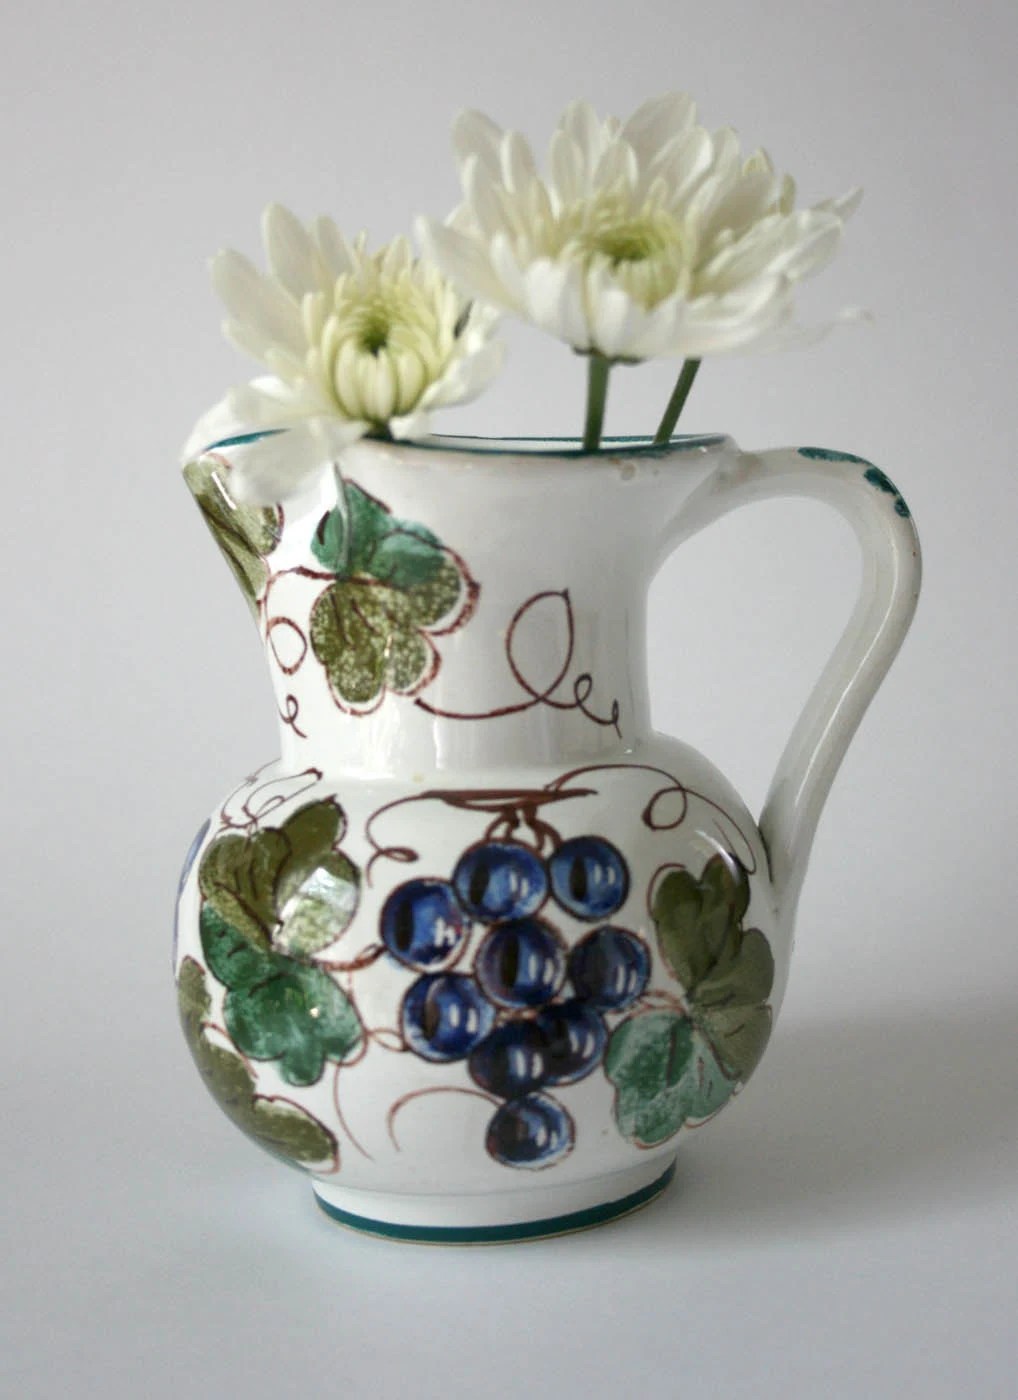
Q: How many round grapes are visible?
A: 9